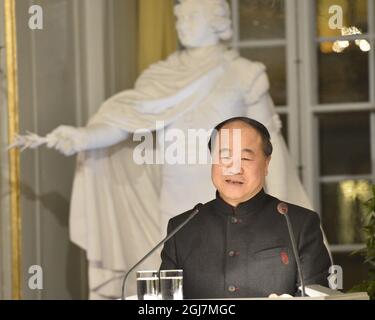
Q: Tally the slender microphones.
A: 2